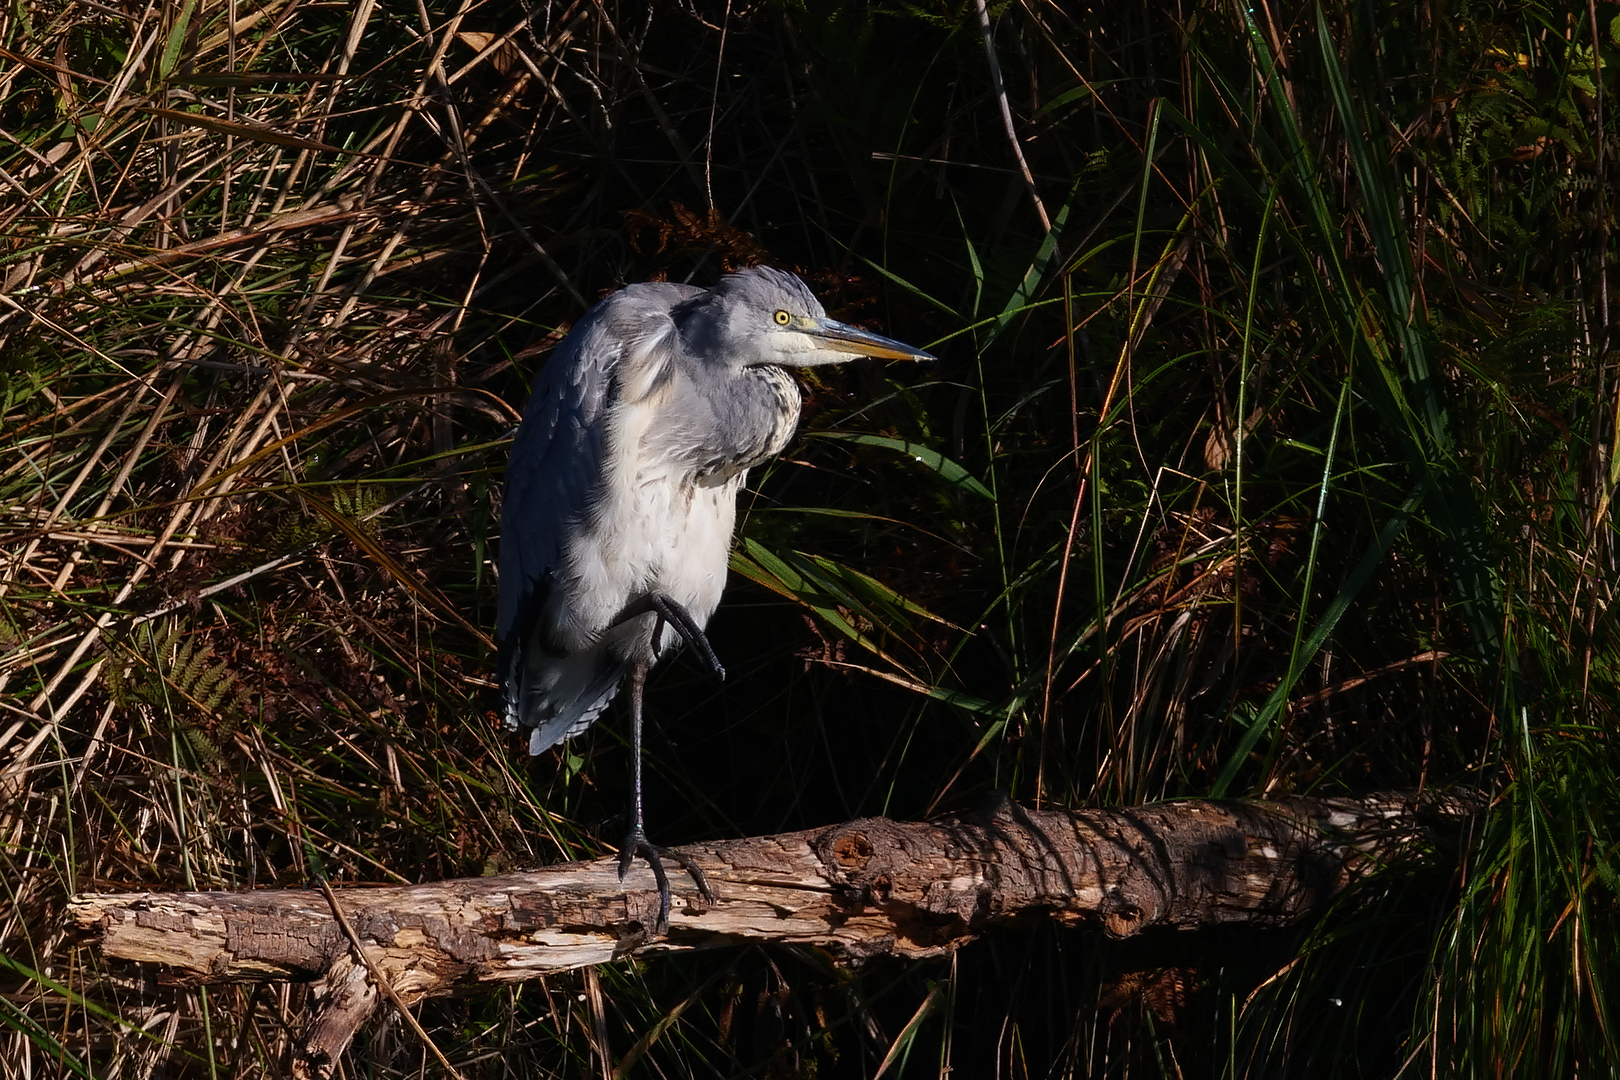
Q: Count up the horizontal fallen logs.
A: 1